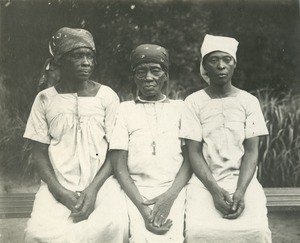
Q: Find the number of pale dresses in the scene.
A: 3